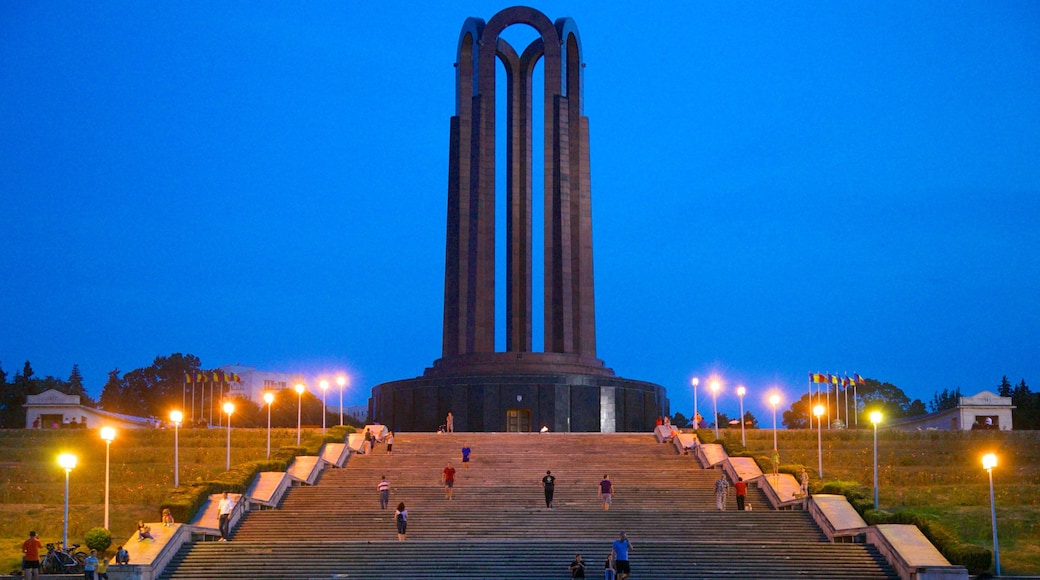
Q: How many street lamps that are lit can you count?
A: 15